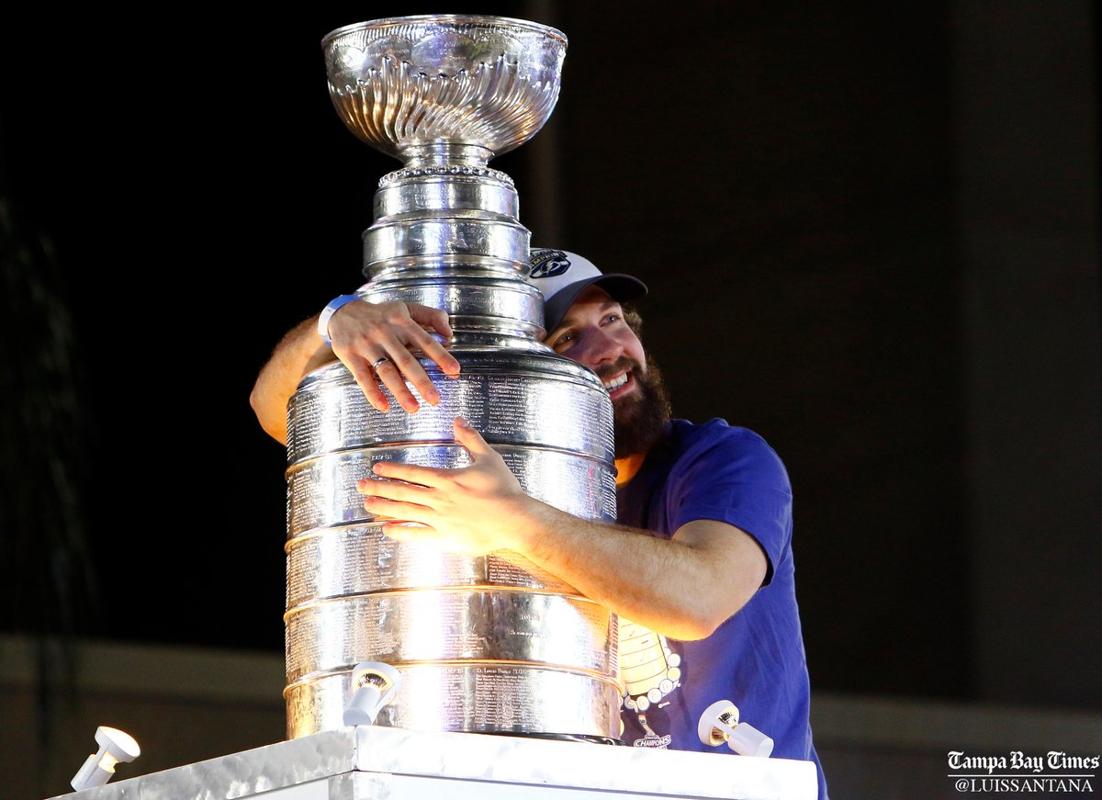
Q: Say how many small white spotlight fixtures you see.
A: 3